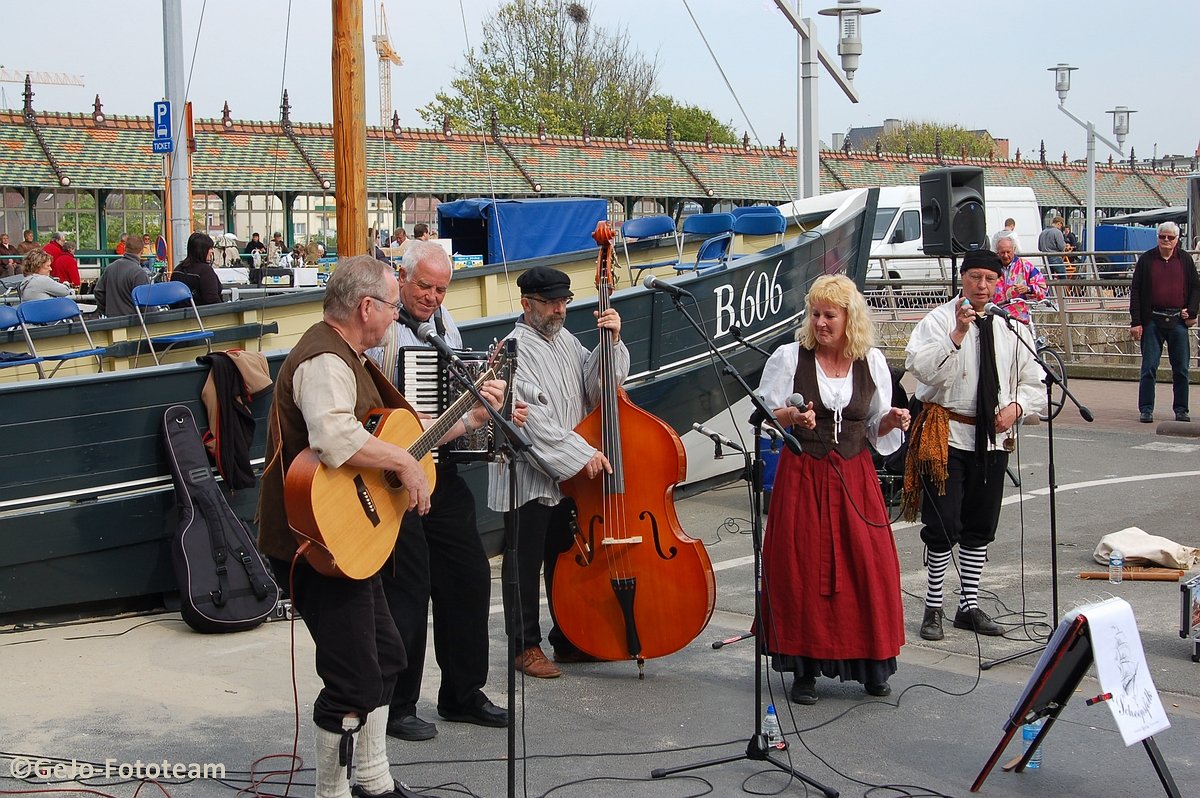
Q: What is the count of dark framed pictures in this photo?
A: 0